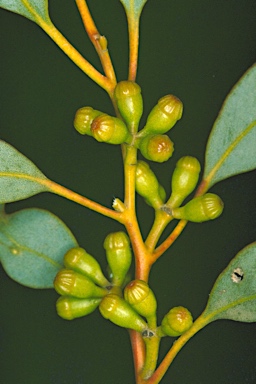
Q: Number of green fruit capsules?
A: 15